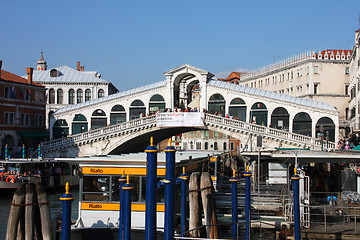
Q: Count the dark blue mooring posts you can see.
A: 9